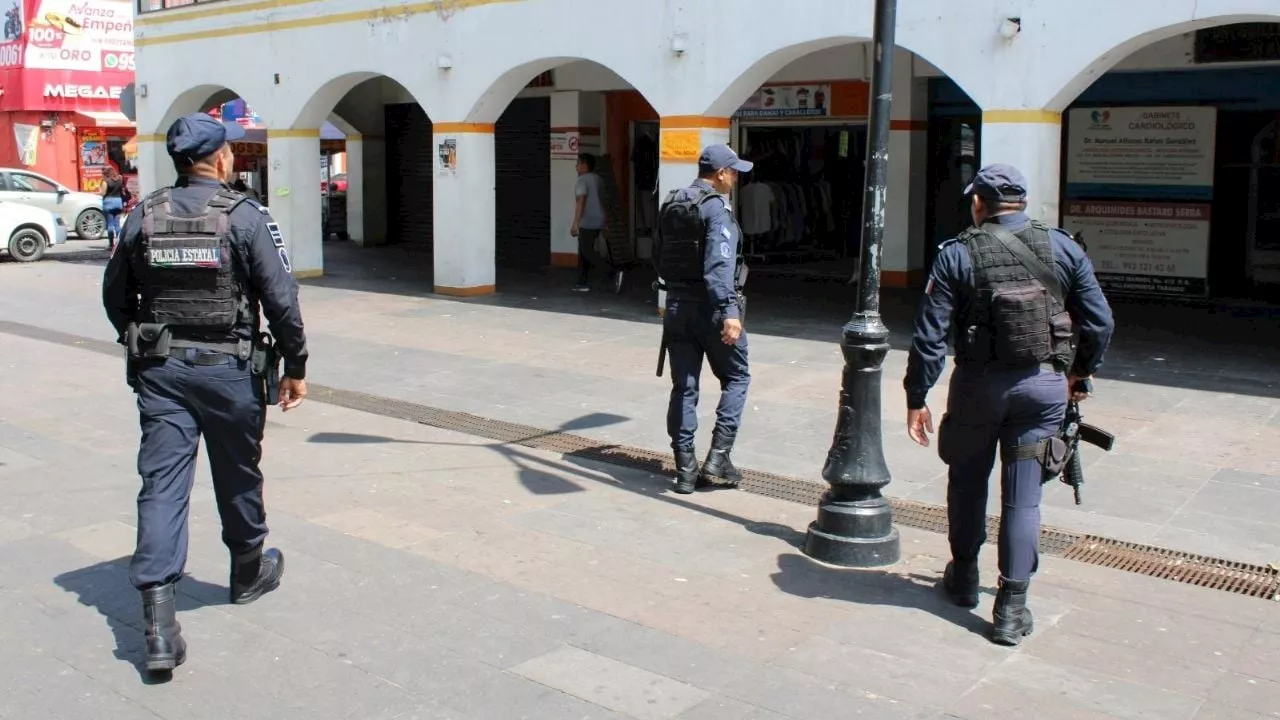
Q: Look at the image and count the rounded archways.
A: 5